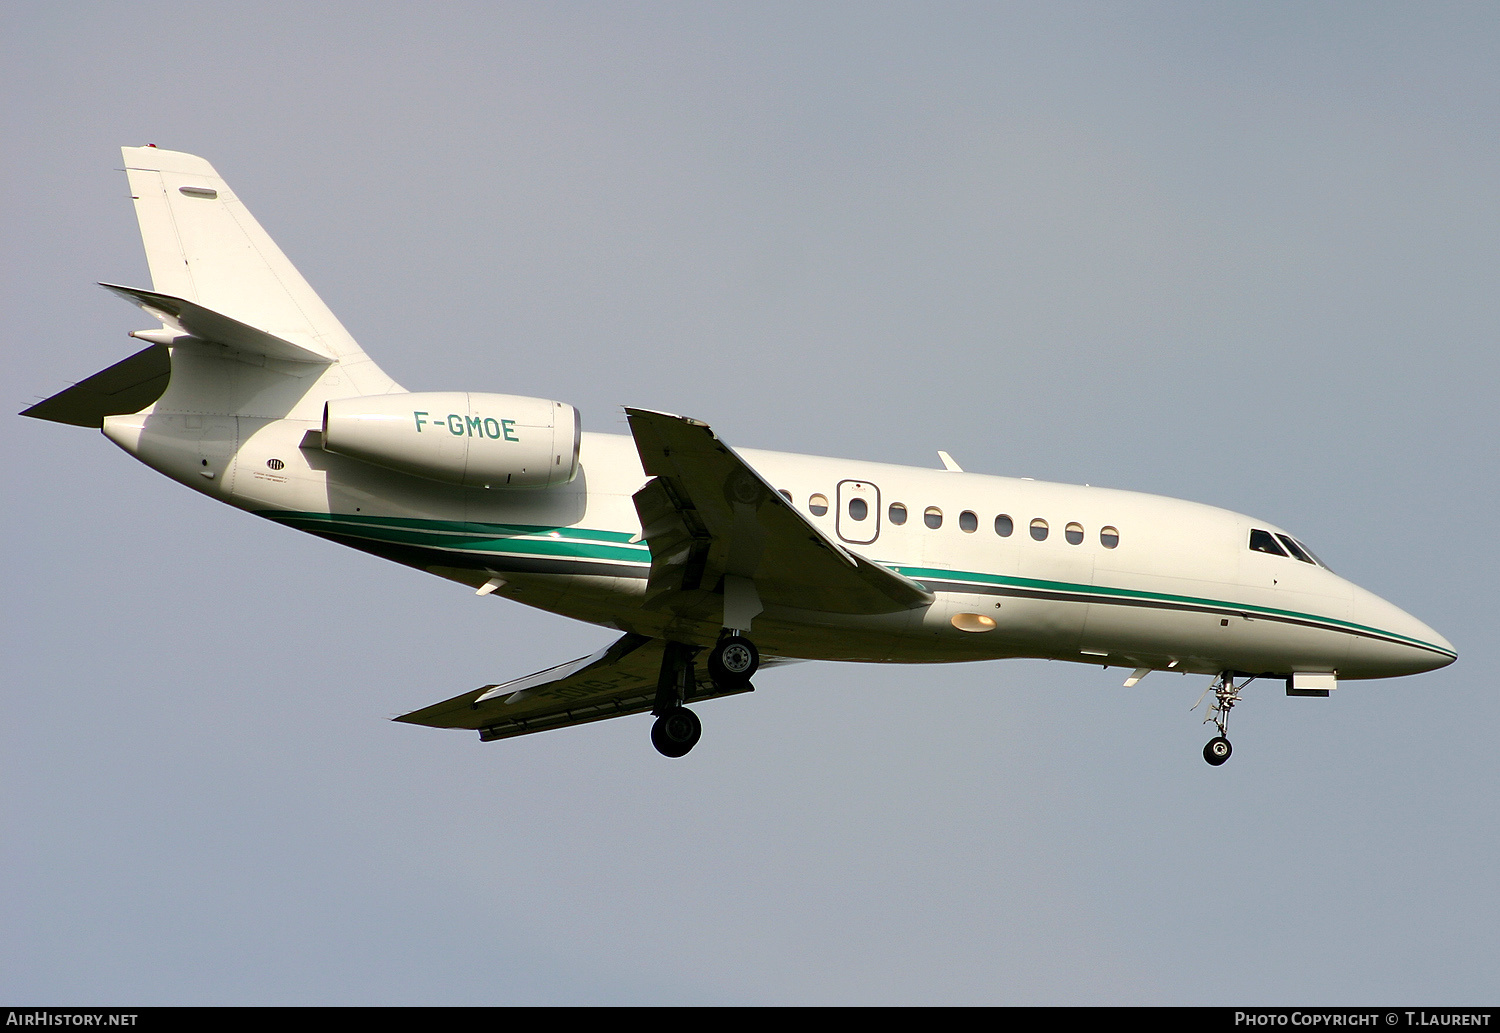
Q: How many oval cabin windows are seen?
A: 10